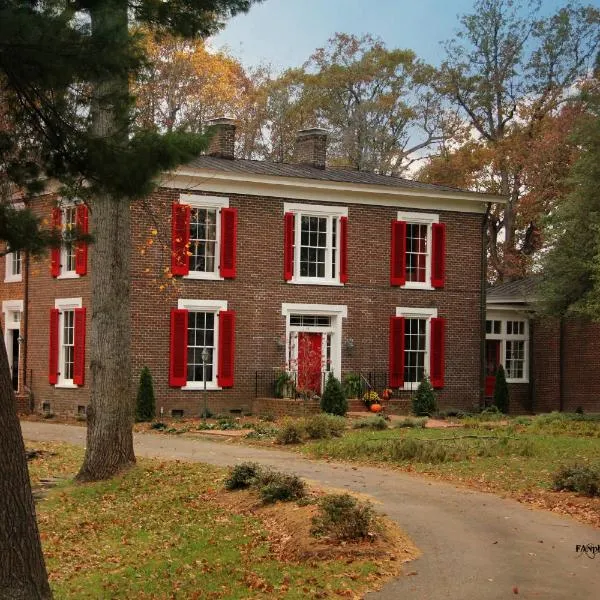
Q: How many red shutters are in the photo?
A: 14